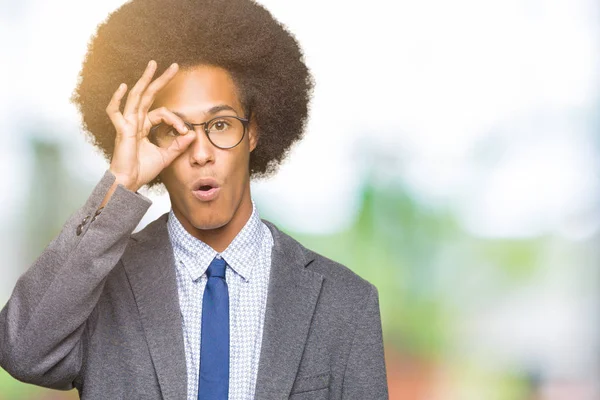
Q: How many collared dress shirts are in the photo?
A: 1